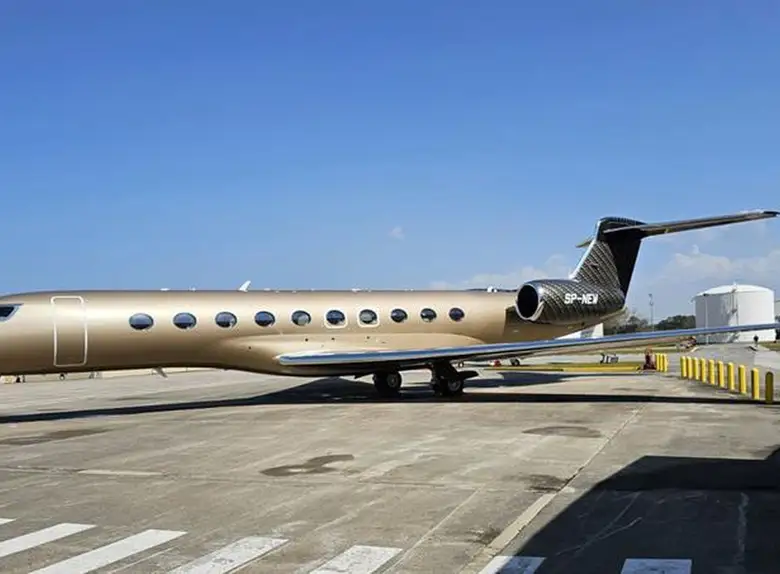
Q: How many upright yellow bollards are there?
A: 13